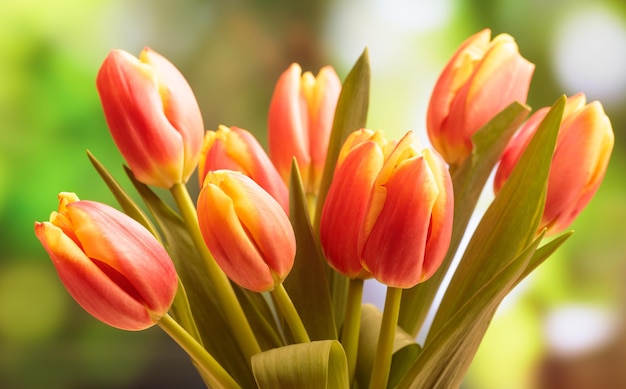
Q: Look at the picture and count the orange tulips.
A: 9